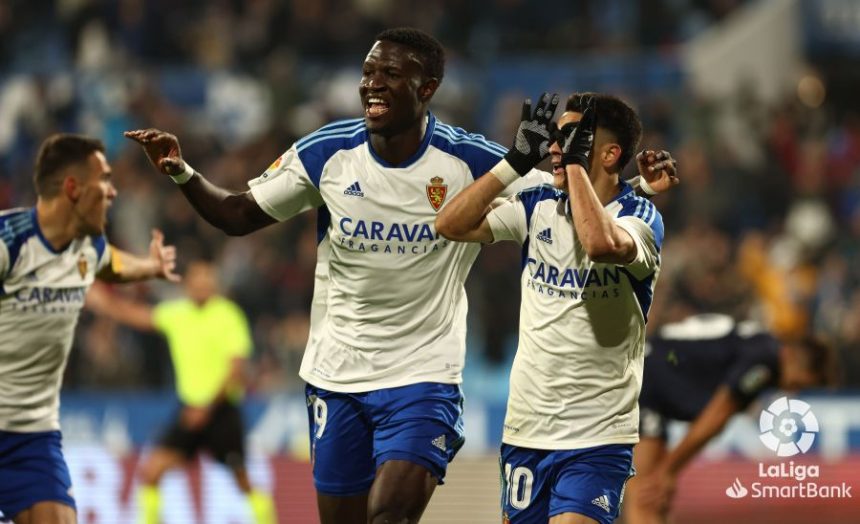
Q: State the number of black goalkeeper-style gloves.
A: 2